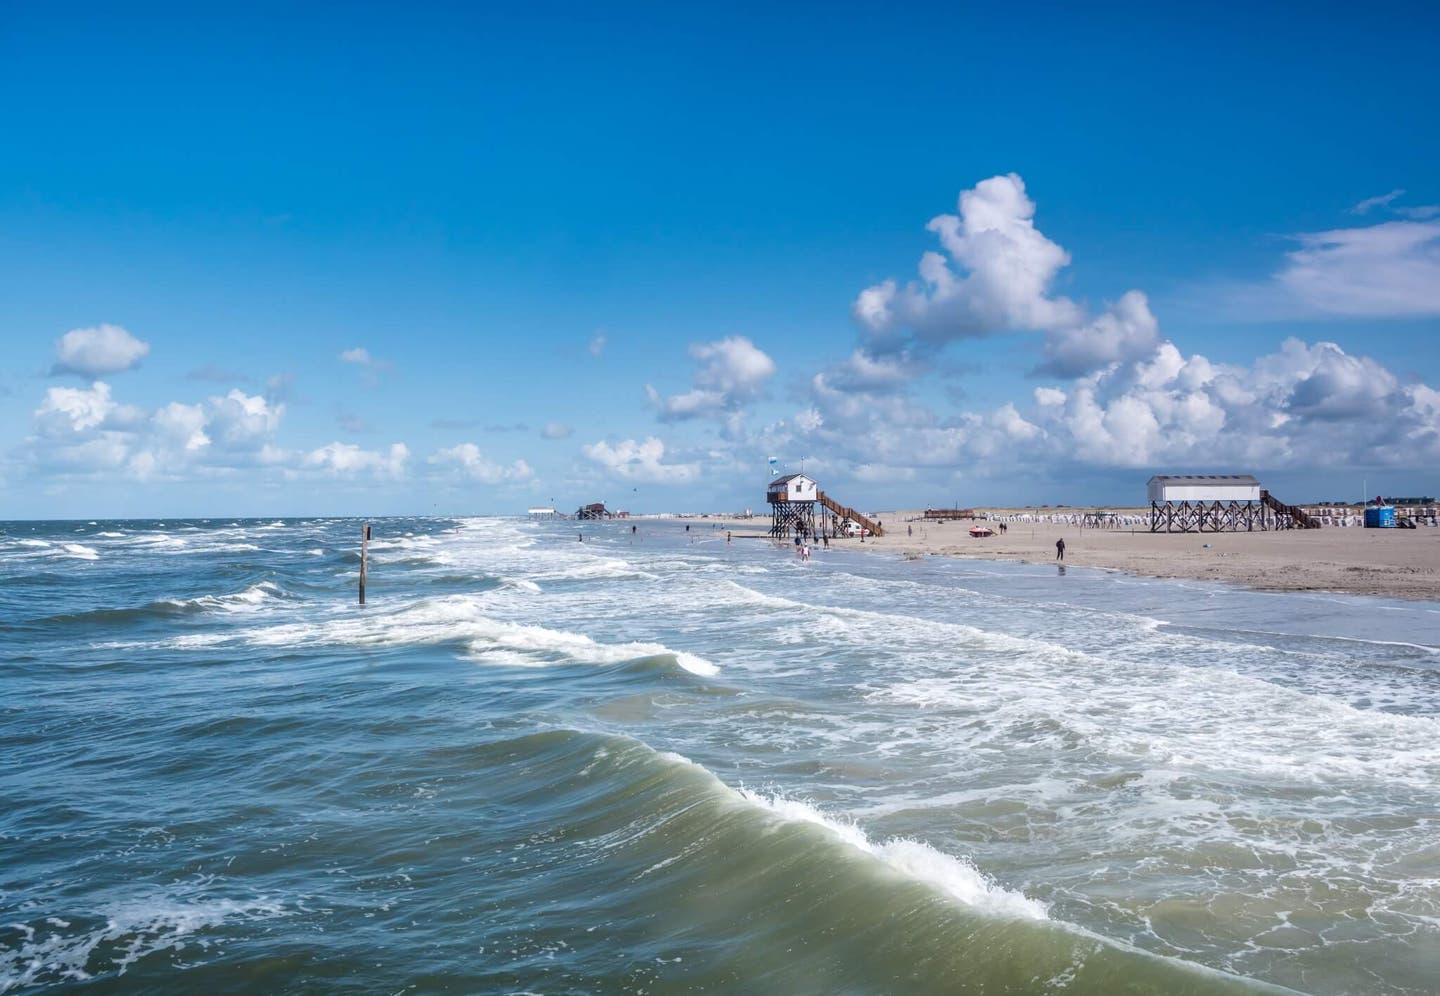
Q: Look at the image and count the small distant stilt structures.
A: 2